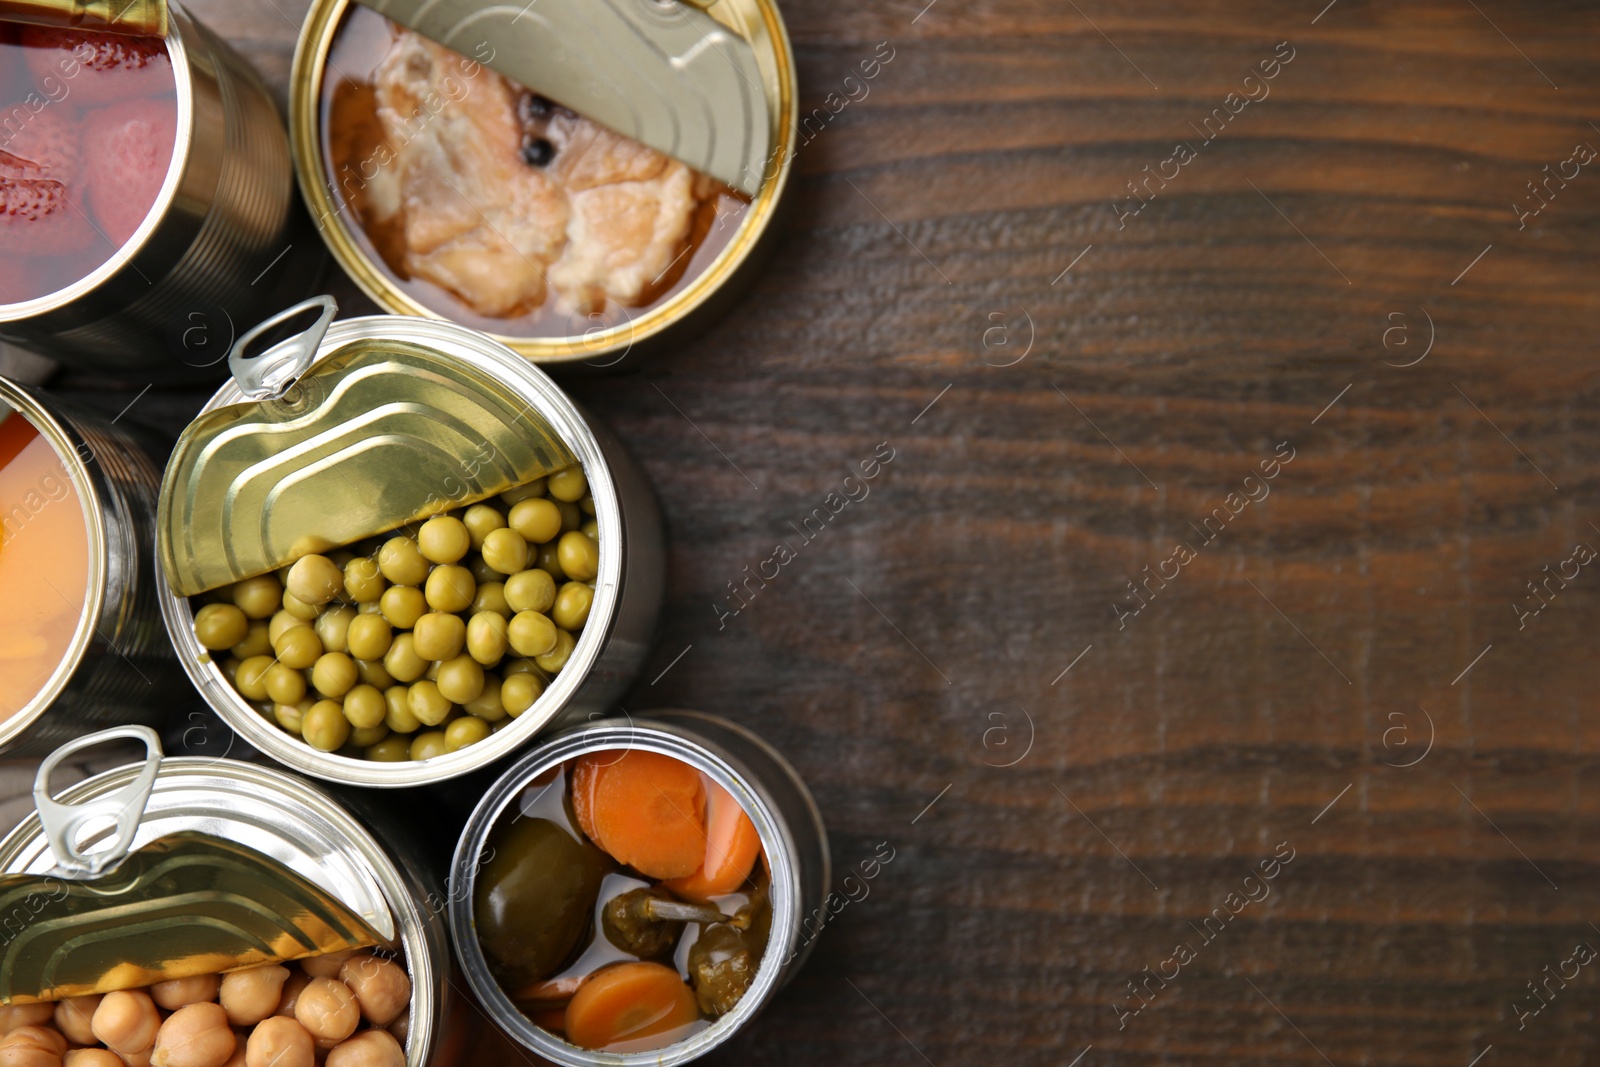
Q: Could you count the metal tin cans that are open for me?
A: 6